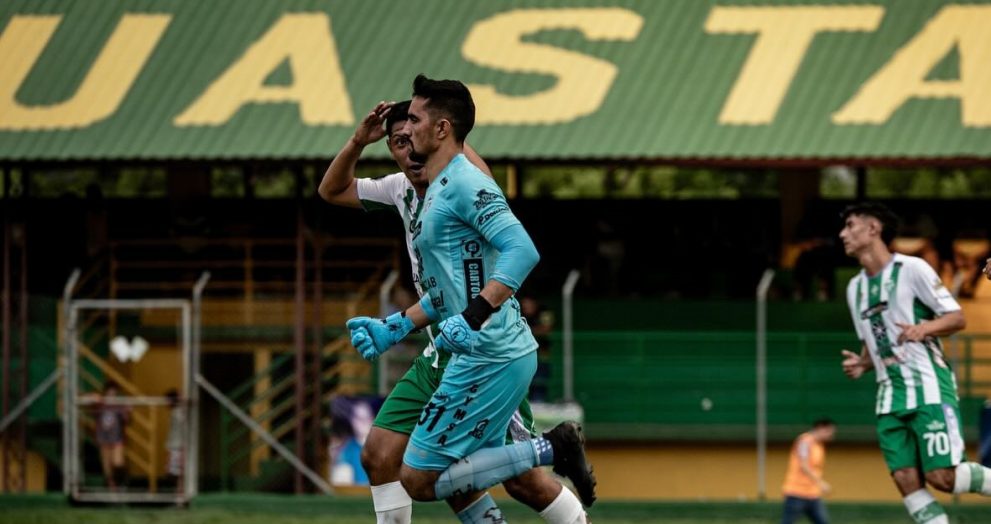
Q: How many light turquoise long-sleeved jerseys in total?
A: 1